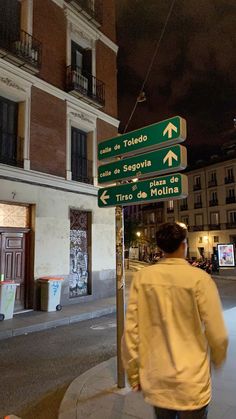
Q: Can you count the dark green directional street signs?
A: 3